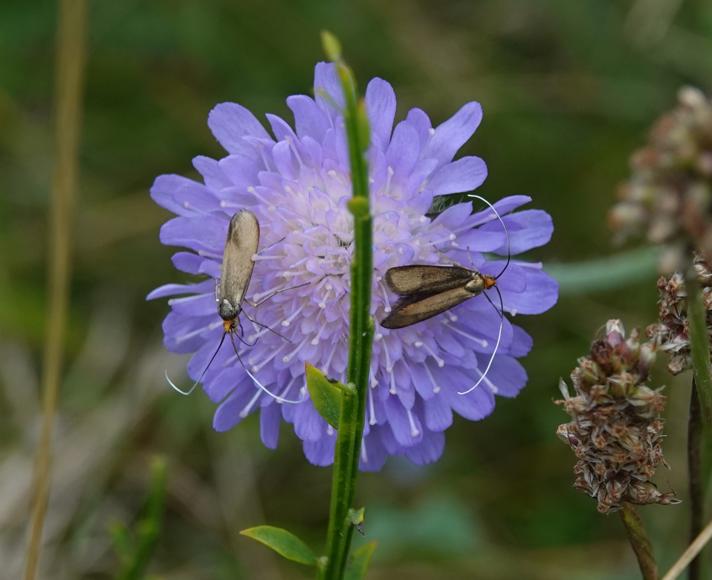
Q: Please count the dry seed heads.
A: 3